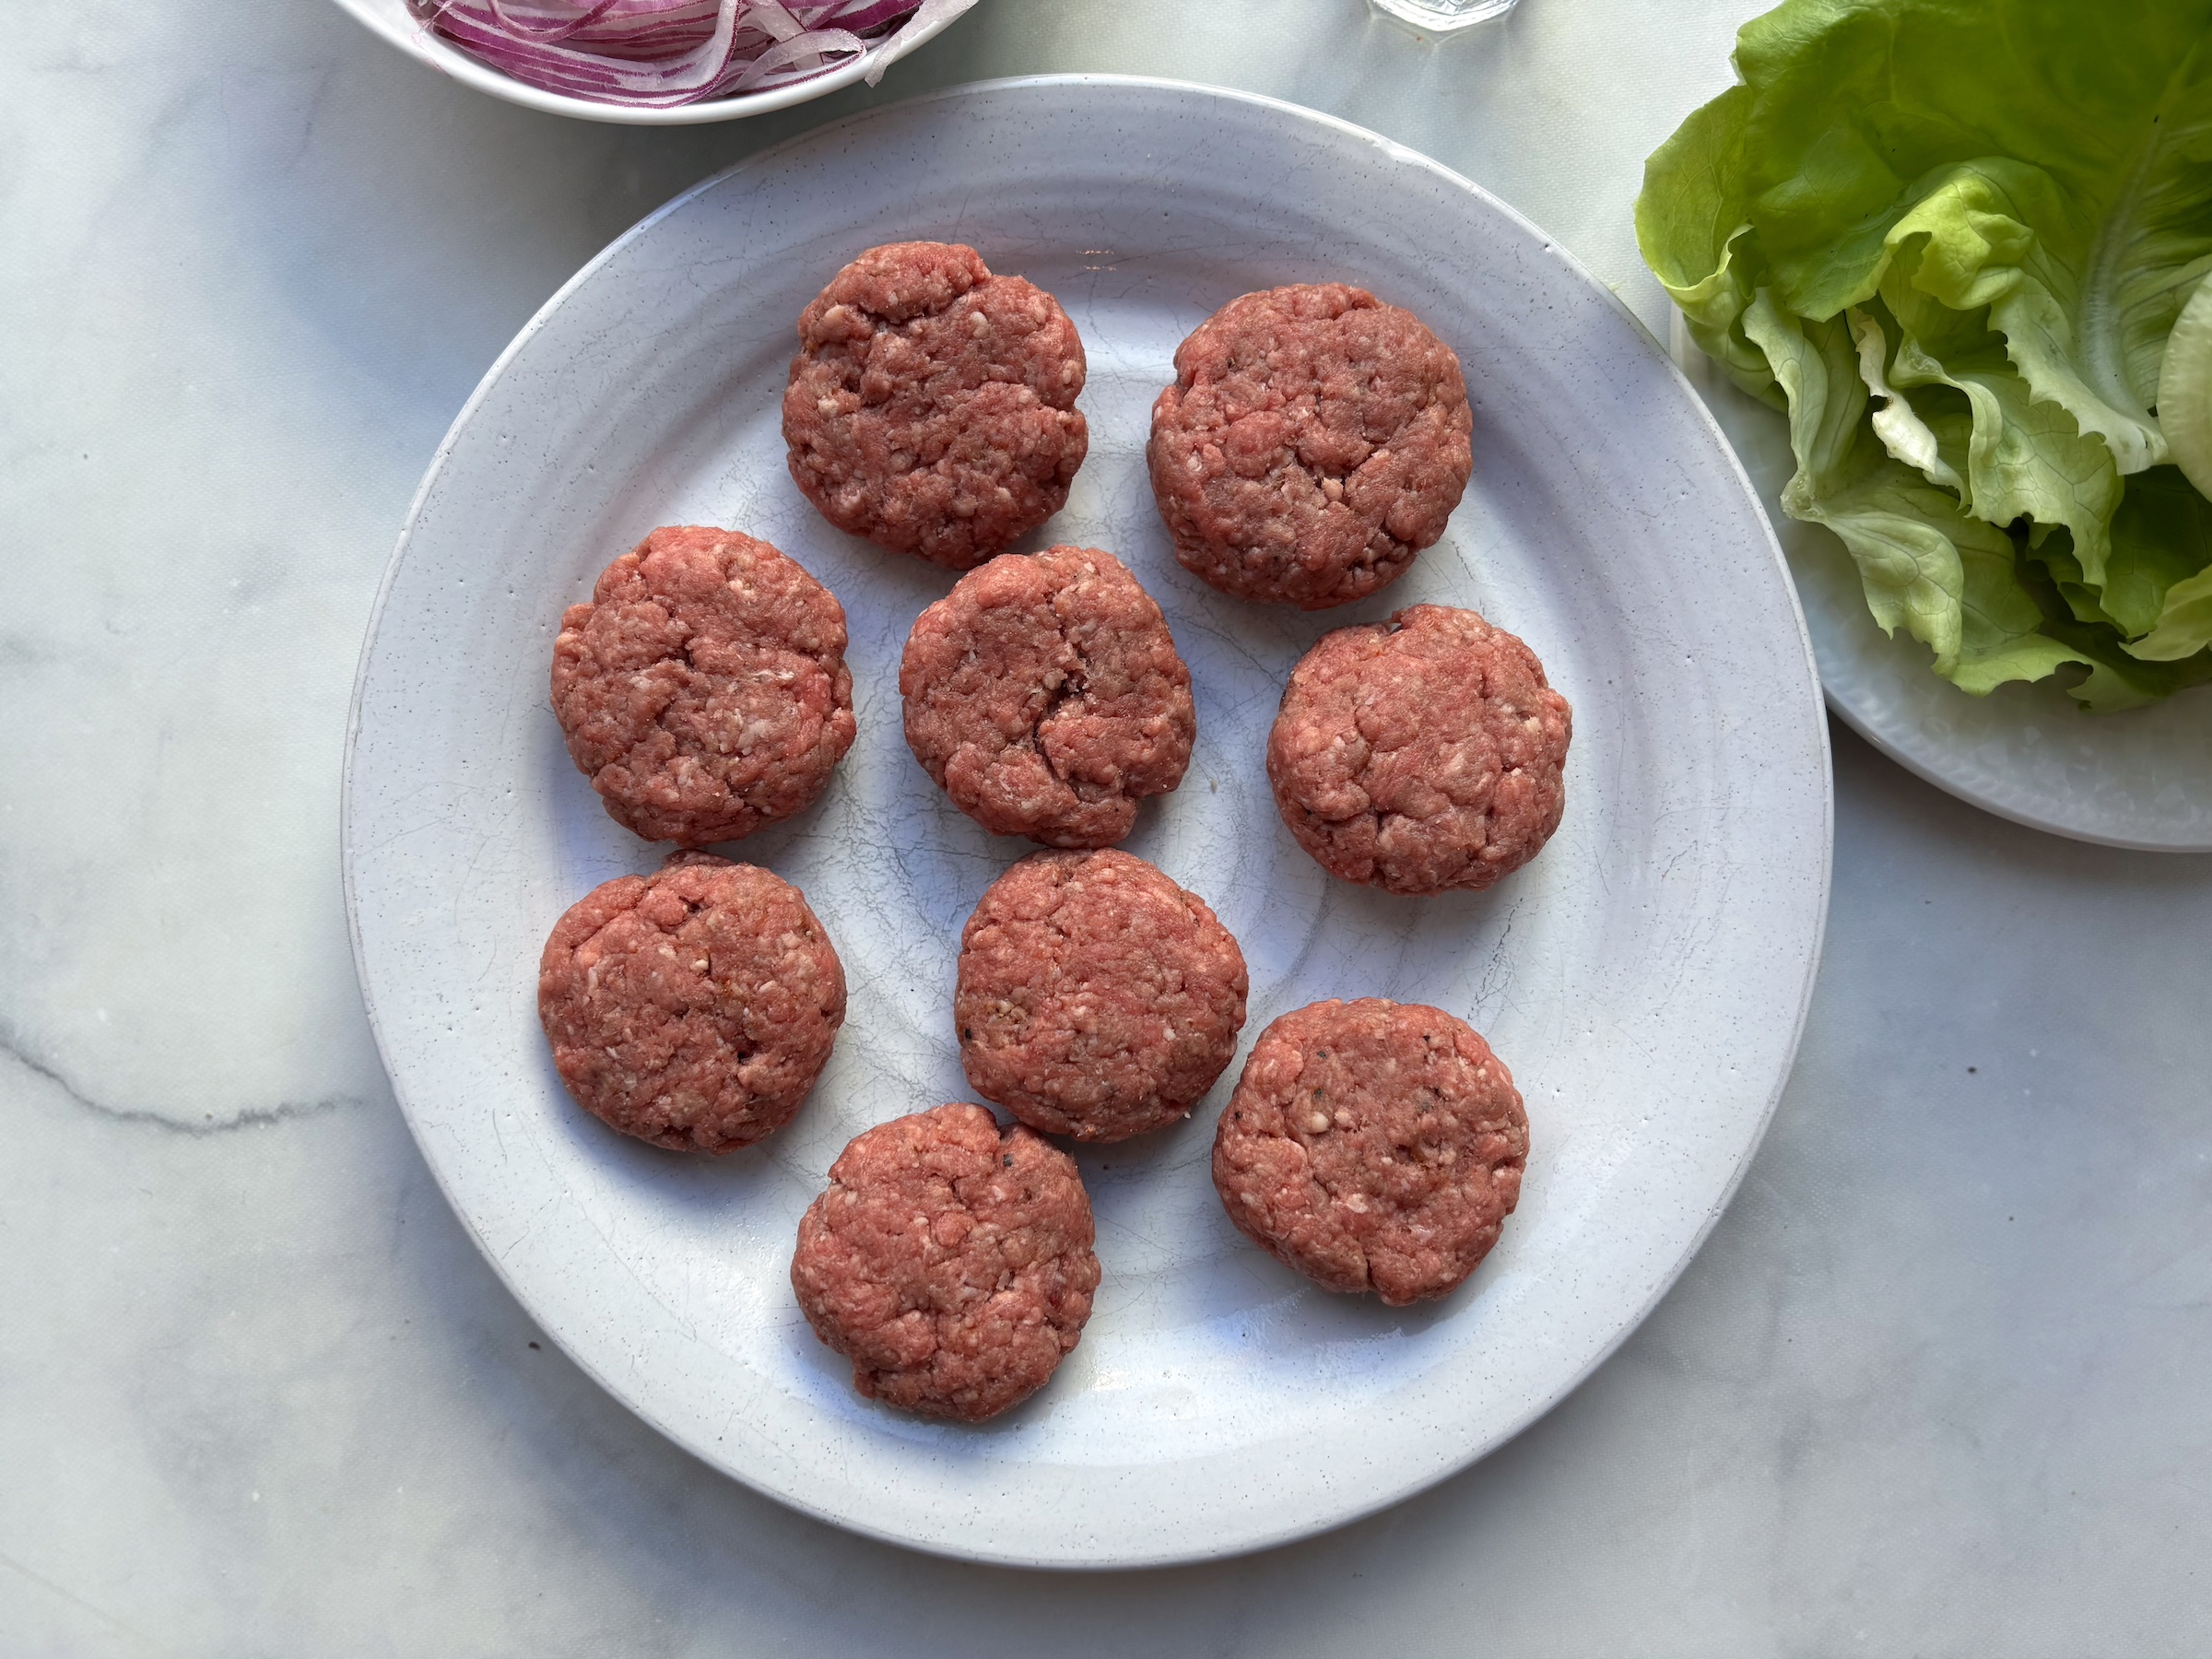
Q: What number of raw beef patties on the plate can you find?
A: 9